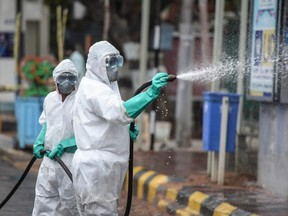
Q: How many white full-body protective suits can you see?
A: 2